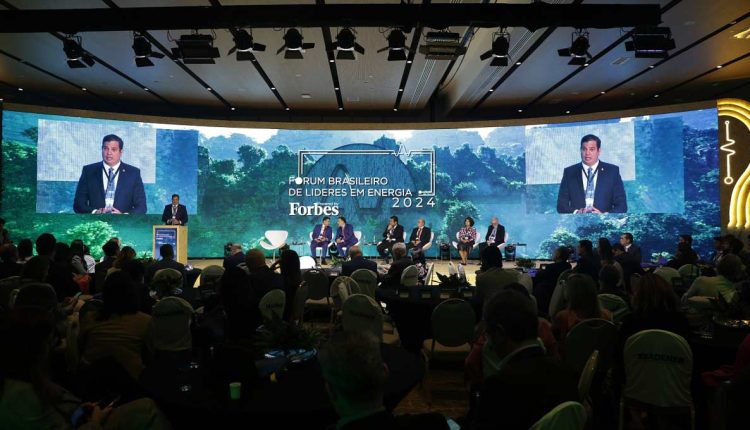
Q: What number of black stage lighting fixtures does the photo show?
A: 11